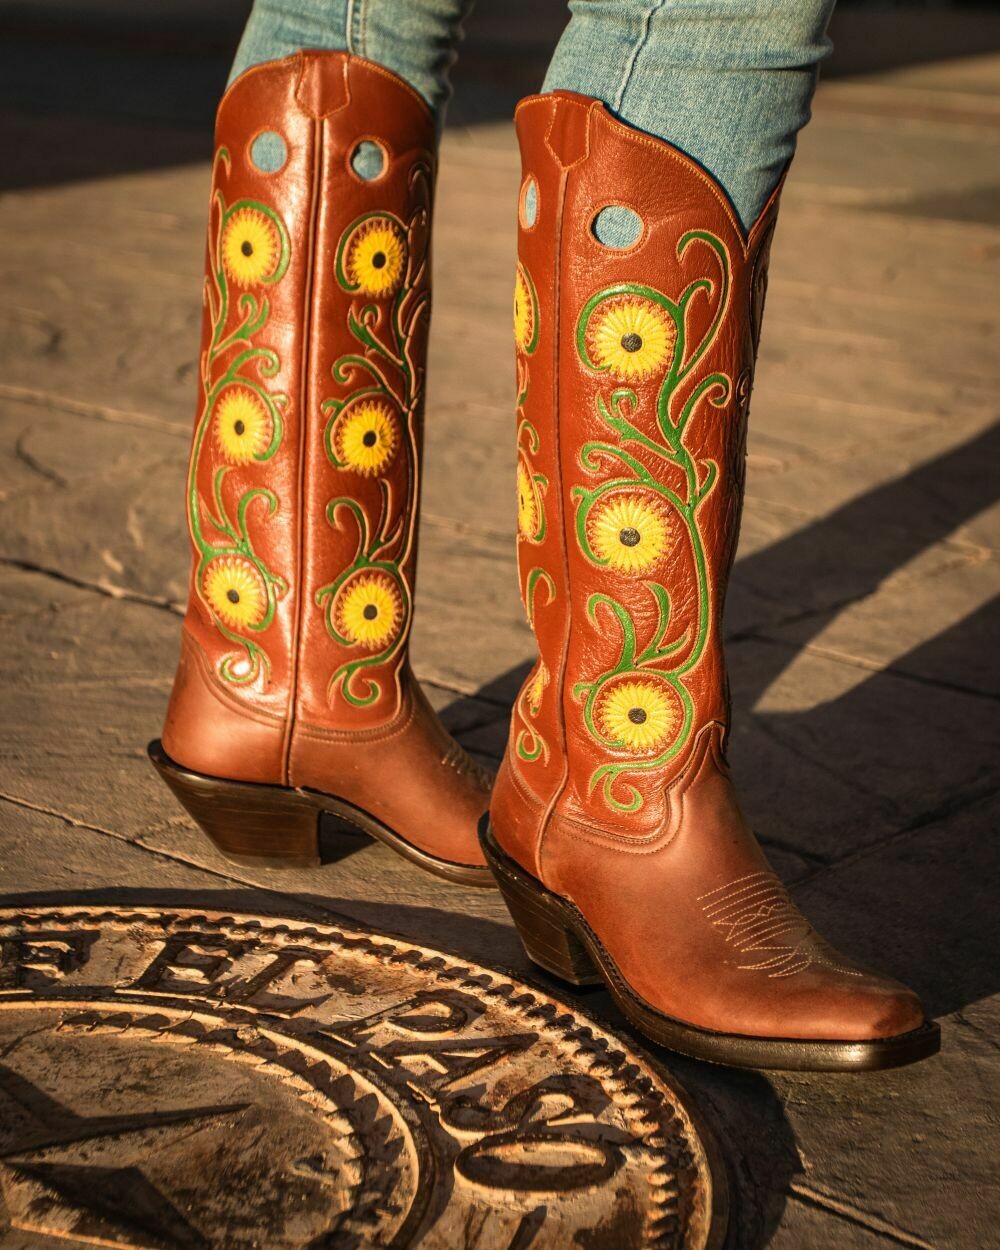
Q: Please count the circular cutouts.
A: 4